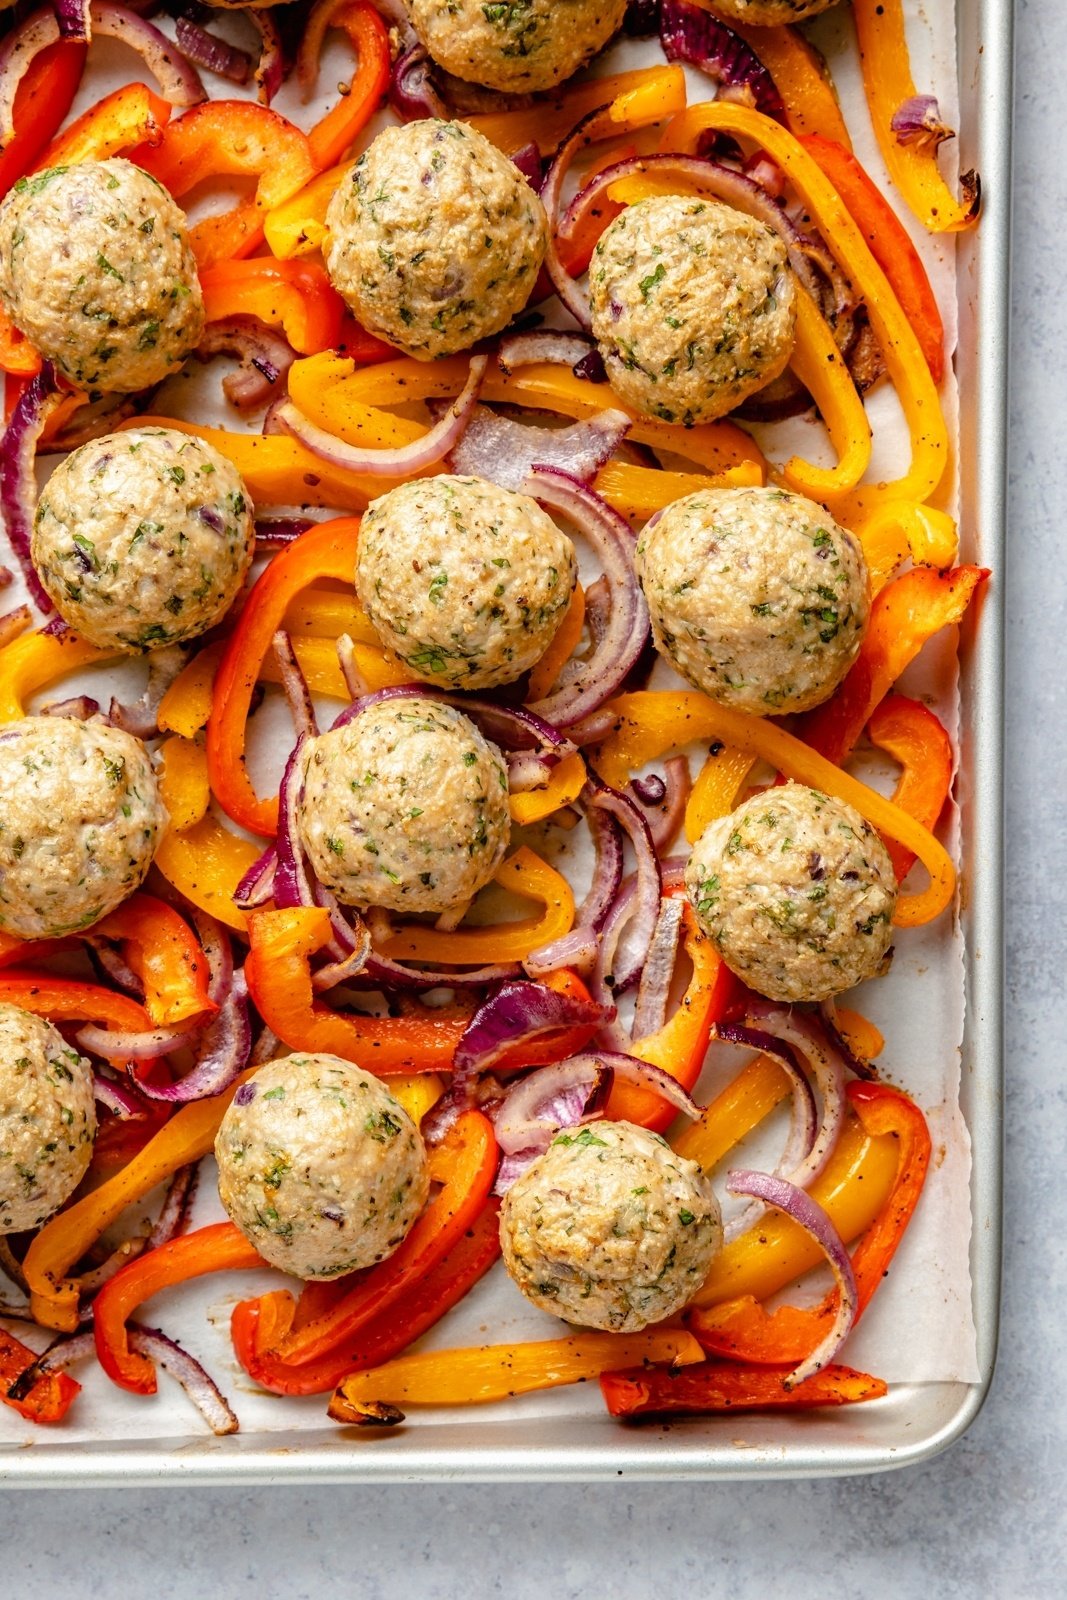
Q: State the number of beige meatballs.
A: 14